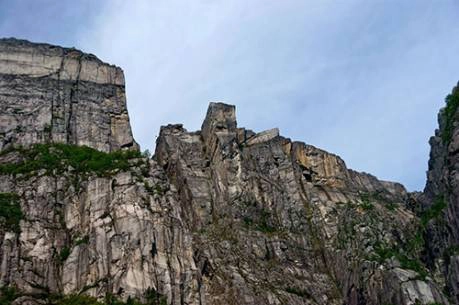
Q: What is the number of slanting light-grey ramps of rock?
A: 1